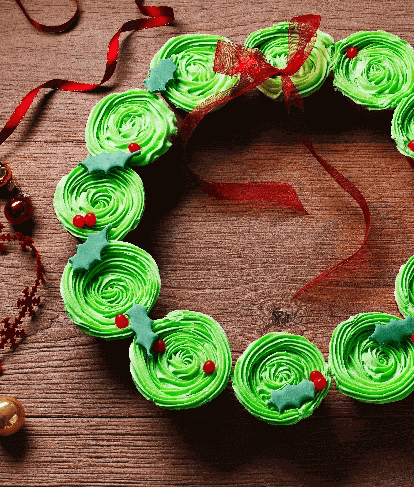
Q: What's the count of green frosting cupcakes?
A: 11